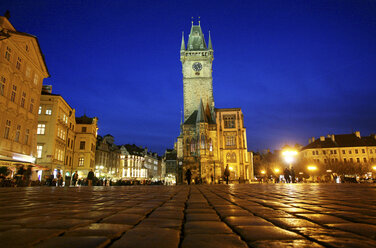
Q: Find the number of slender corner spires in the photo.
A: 2